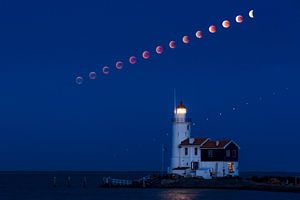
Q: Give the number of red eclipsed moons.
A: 13